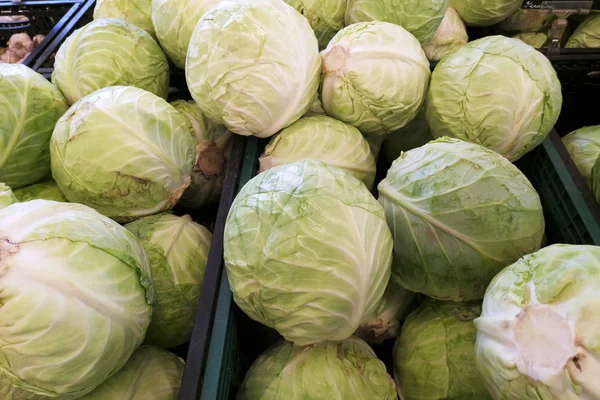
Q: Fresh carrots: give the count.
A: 0